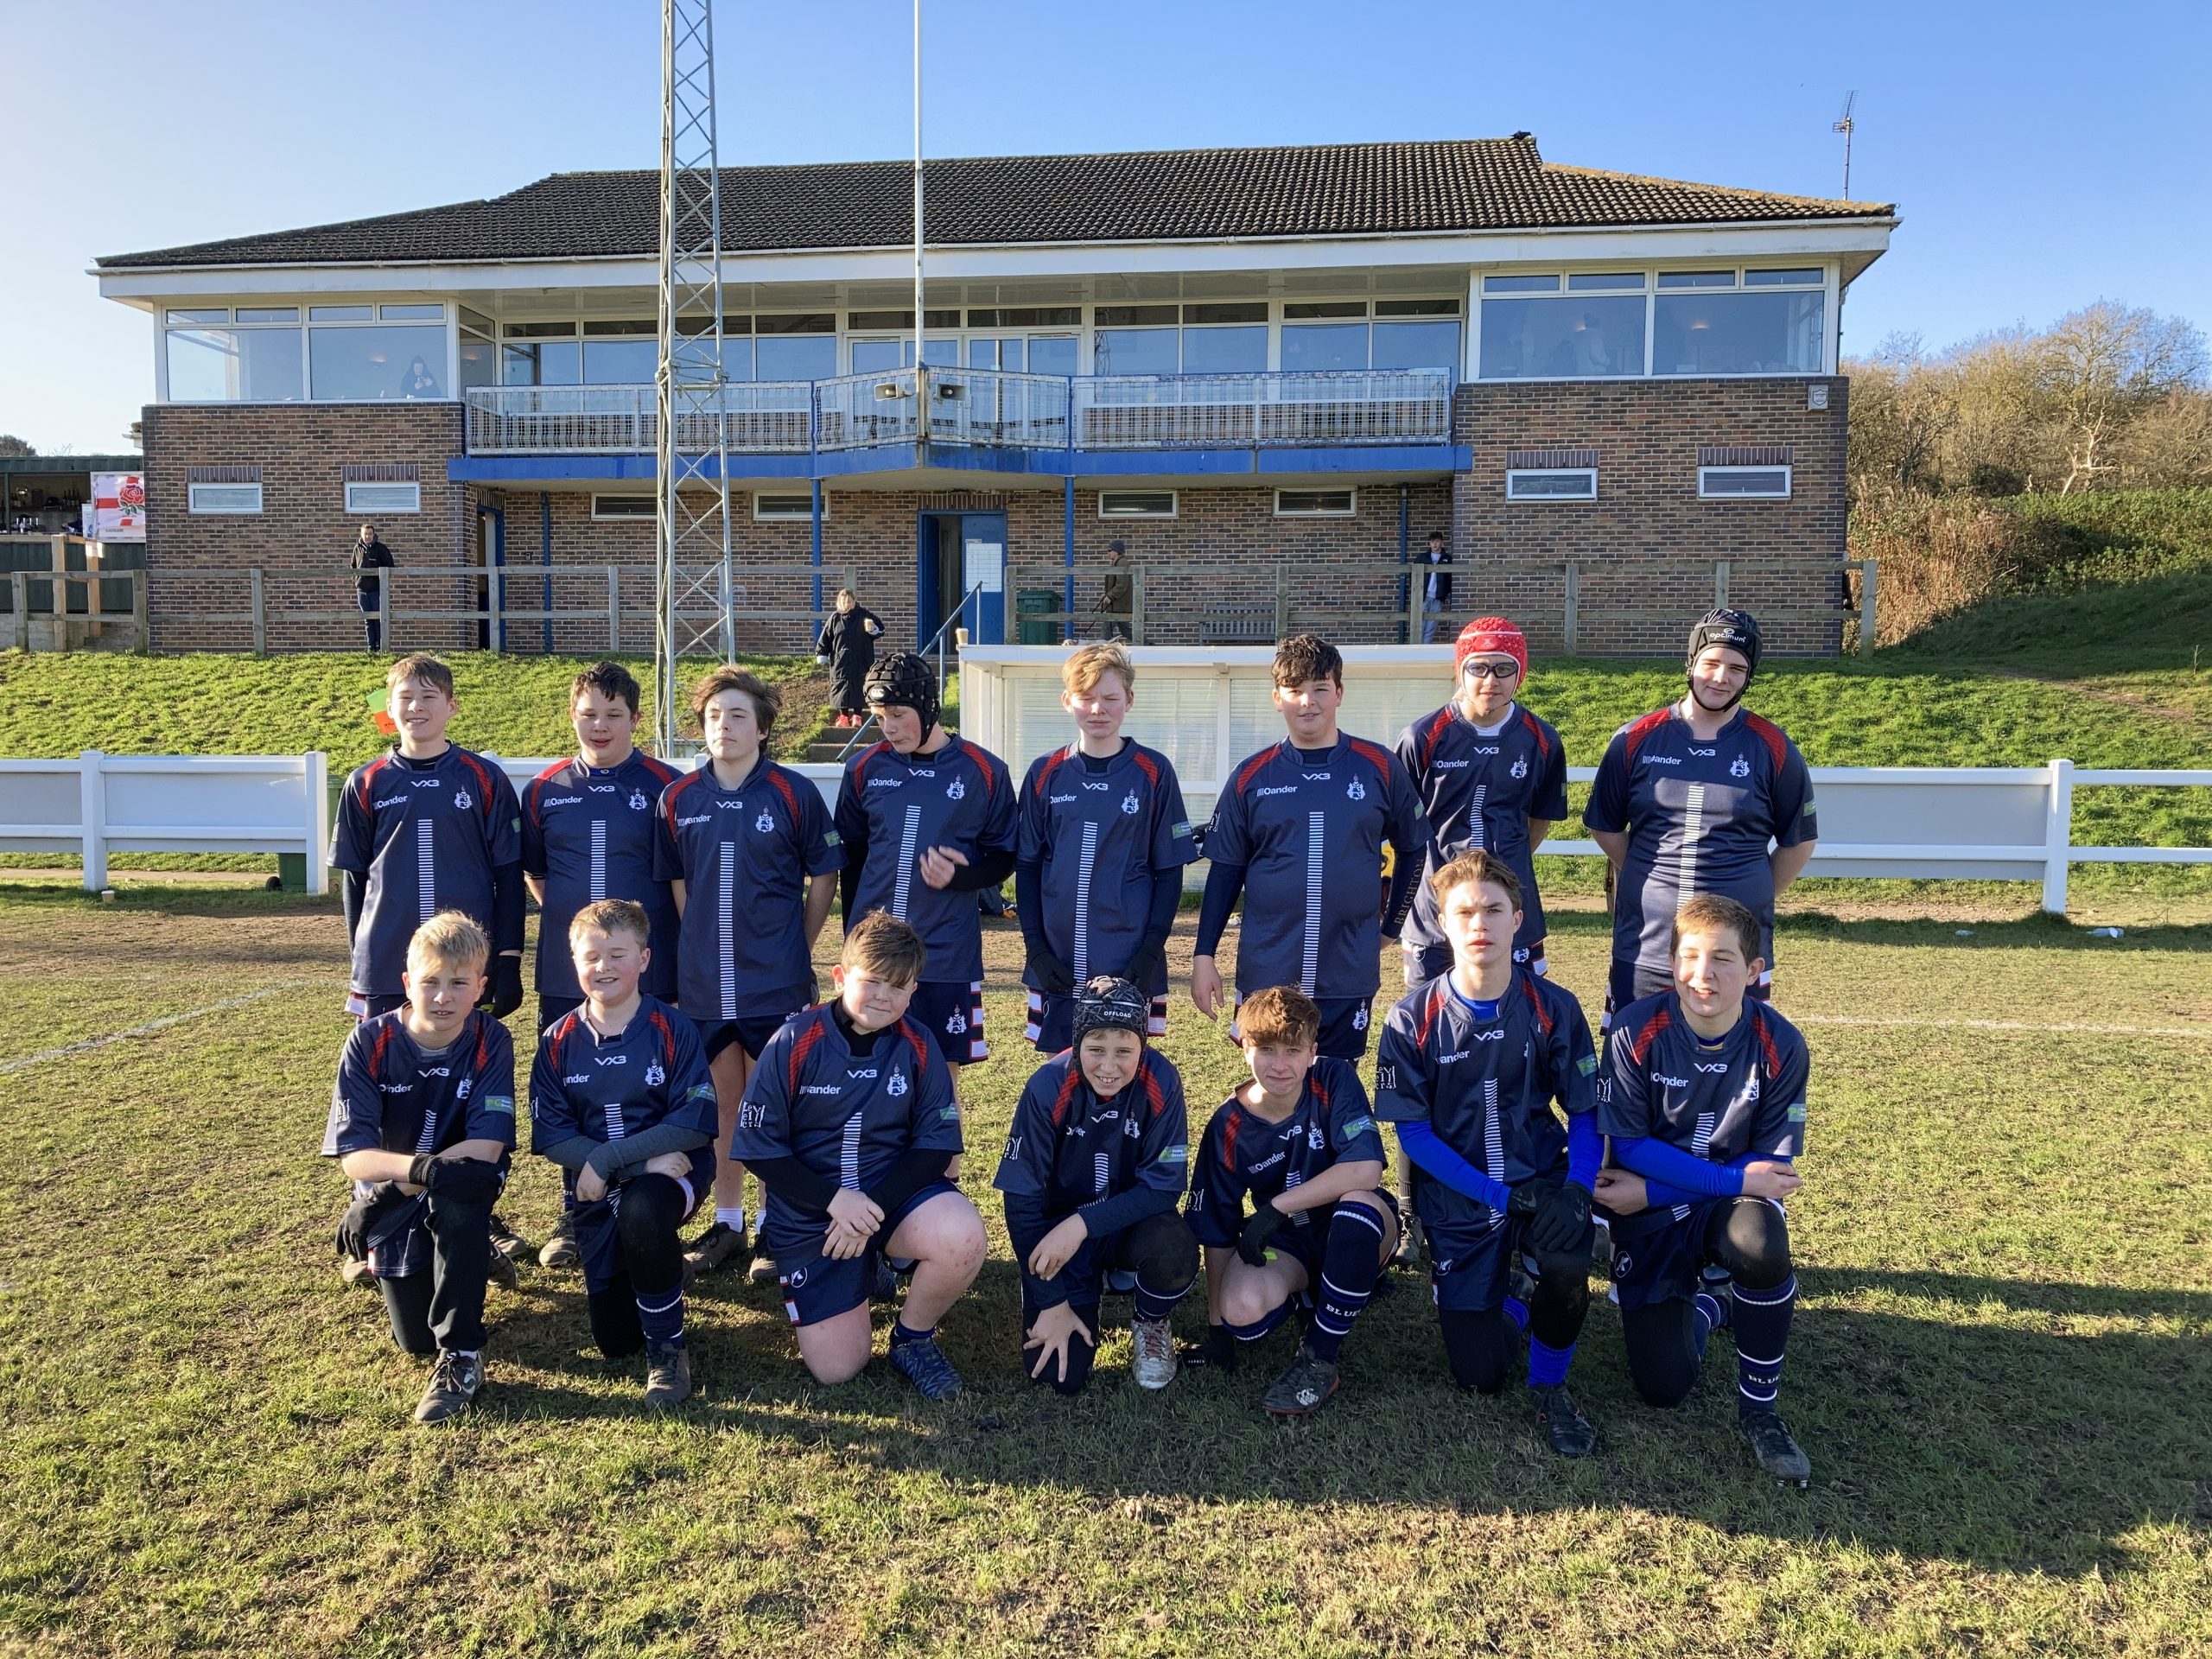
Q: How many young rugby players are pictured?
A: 15